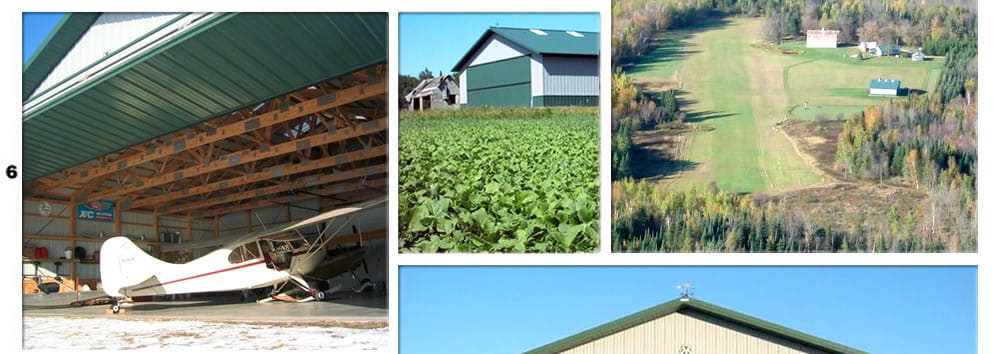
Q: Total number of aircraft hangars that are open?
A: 1